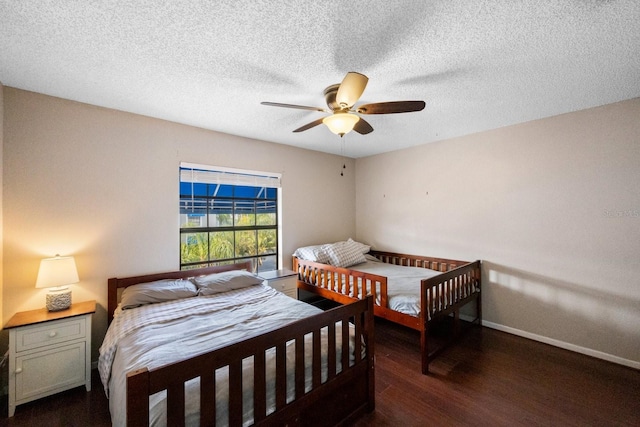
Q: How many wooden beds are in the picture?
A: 2